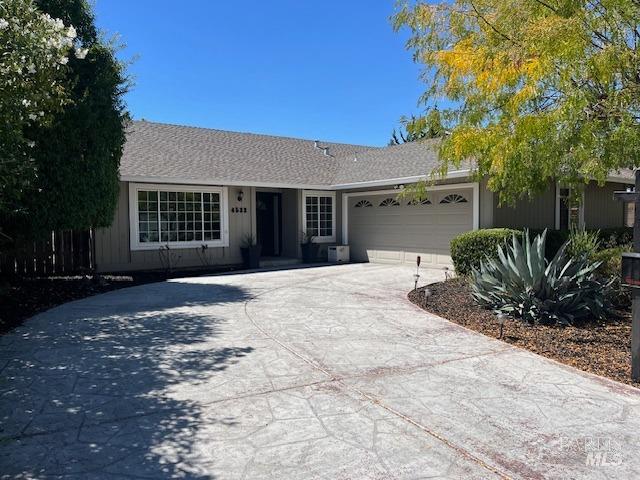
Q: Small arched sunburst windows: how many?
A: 4